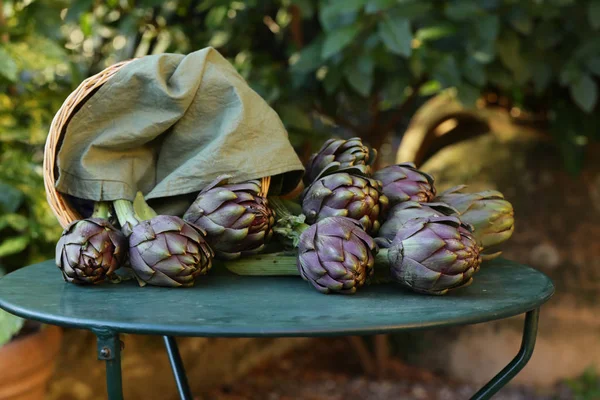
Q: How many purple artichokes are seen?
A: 9